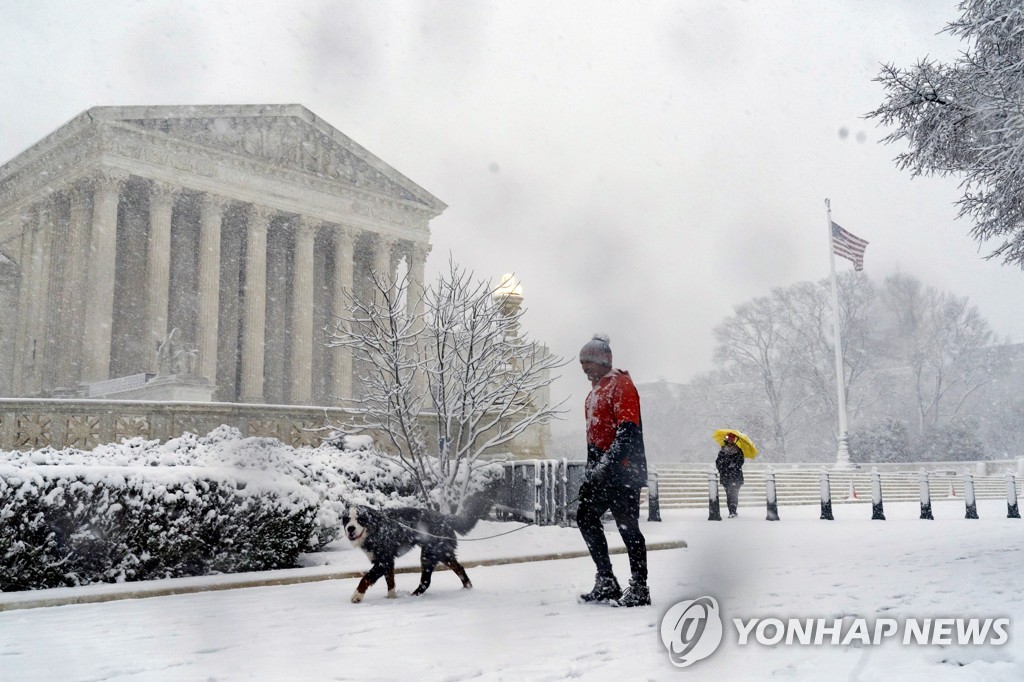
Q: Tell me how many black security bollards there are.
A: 8